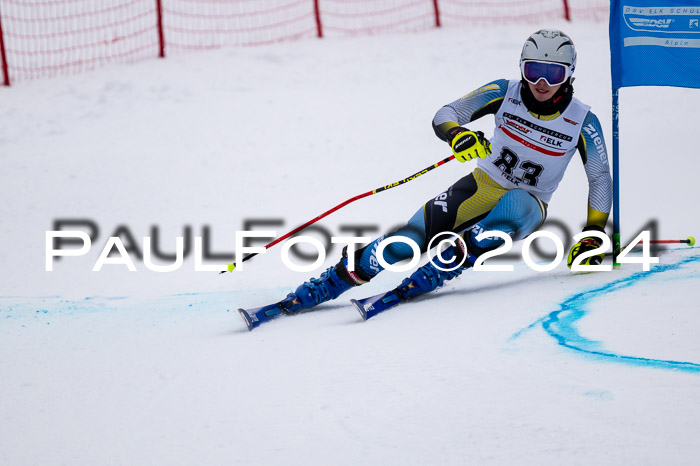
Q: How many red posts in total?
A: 5